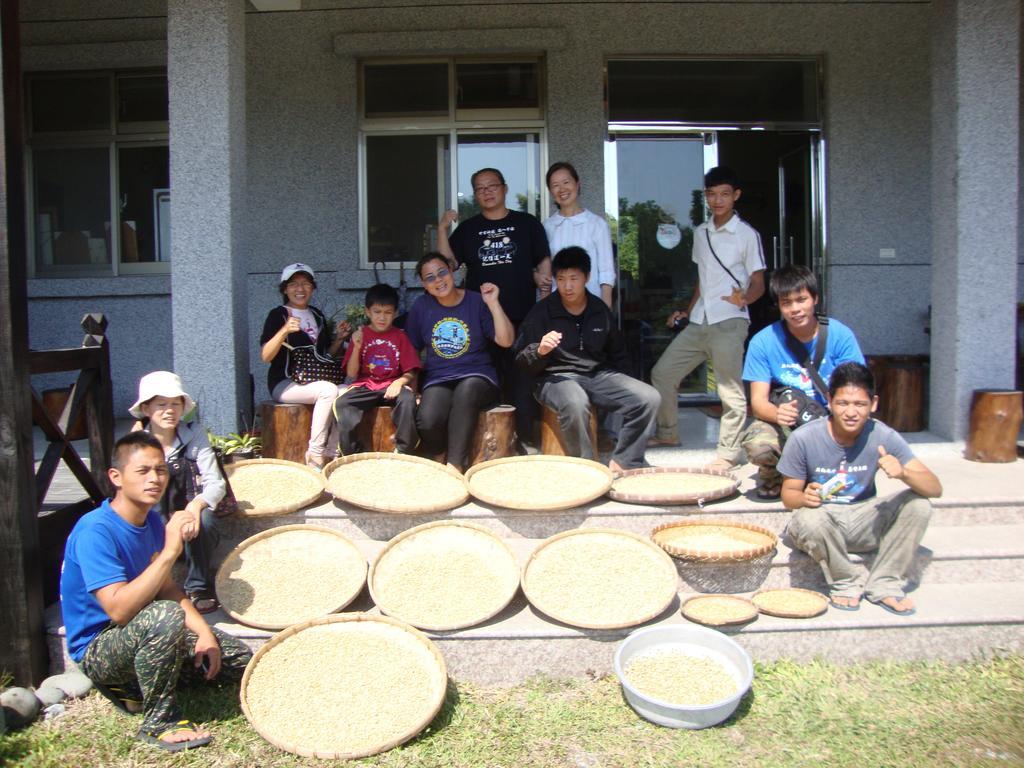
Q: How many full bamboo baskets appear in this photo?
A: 11